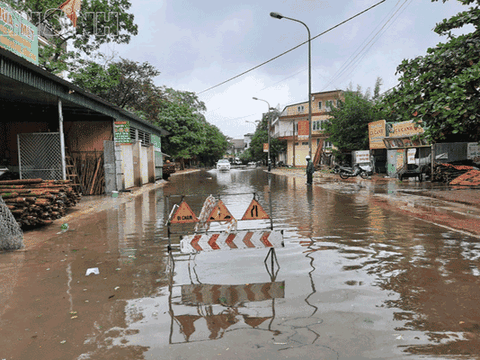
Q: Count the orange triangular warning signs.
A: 3